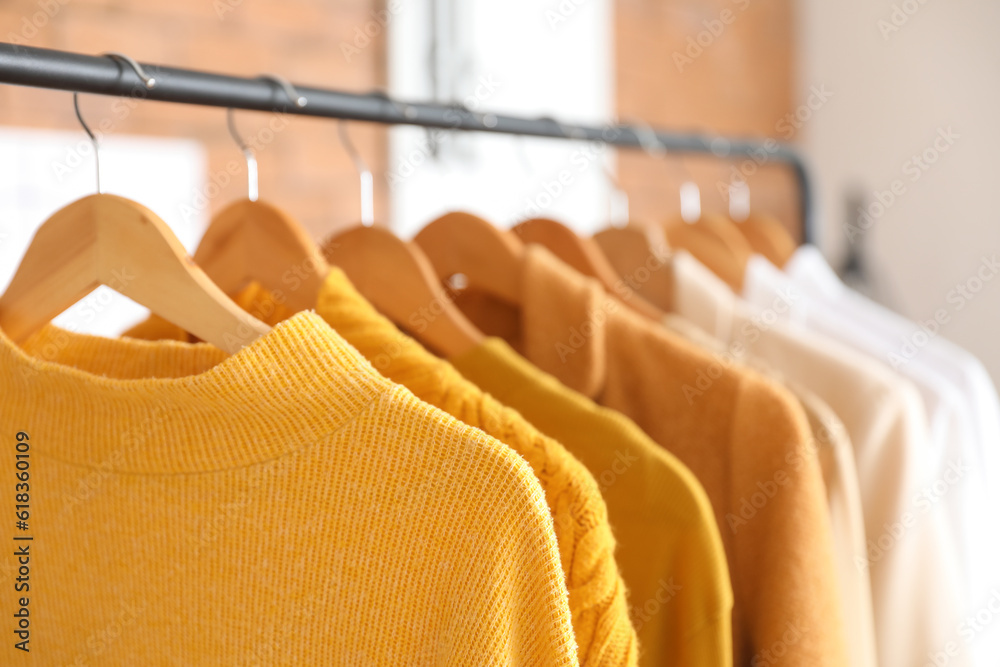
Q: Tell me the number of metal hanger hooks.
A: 8